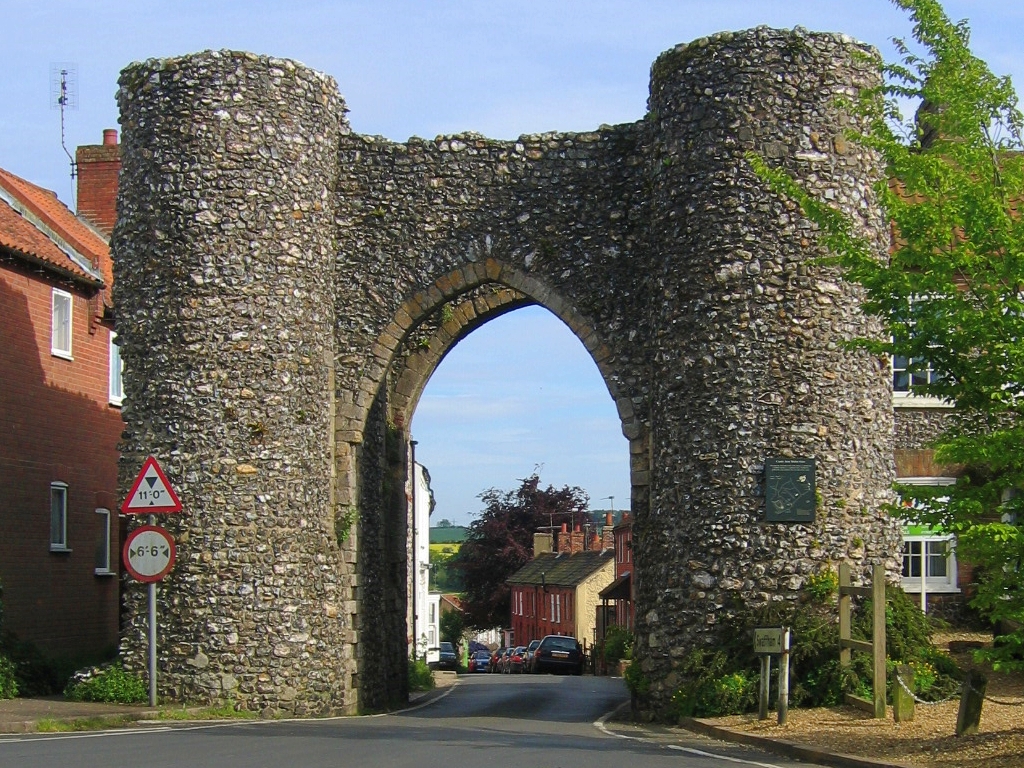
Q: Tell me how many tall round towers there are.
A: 2